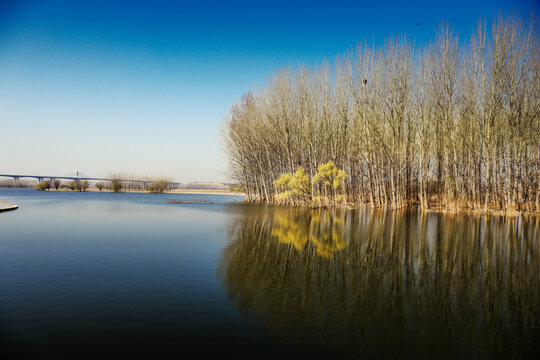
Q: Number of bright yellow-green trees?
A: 2